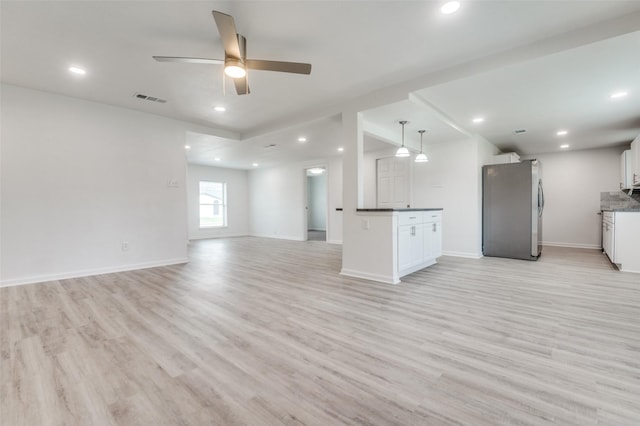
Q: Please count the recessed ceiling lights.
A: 12